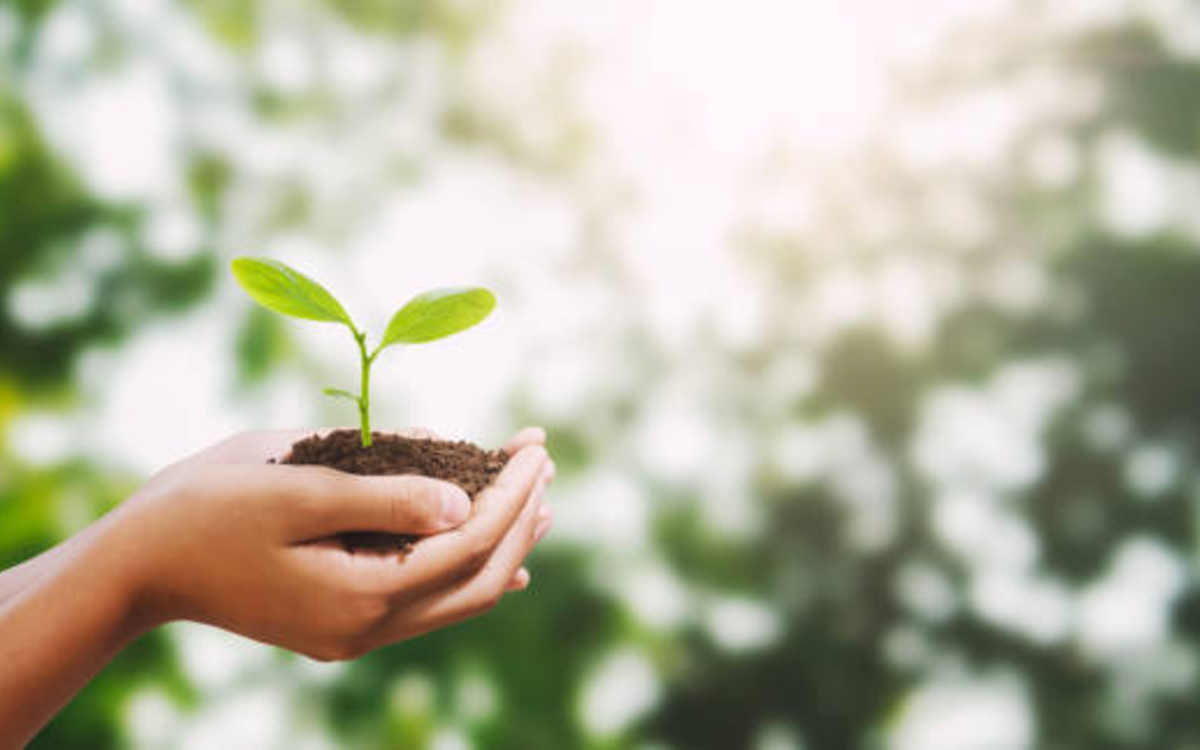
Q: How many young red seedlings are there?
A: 0